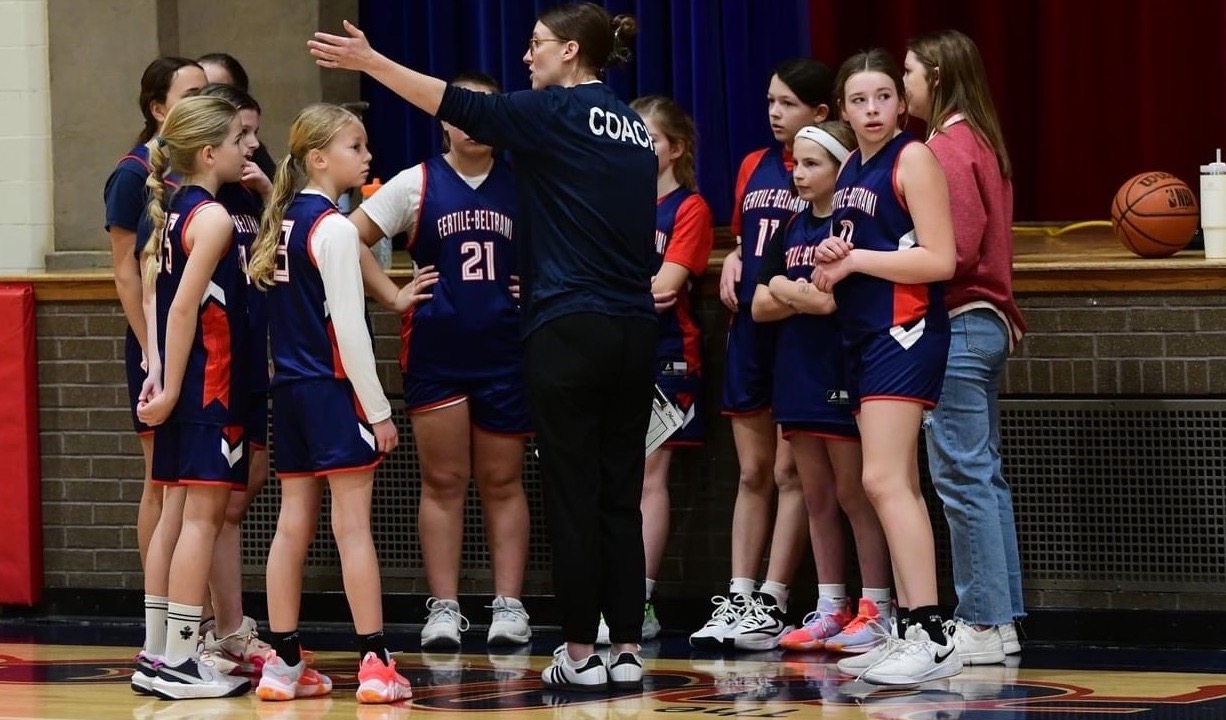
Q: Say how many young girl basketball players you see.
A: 10